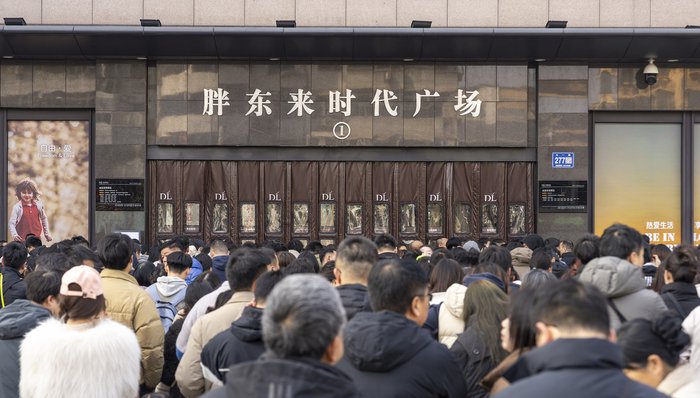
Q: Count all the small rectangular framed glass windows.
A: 14